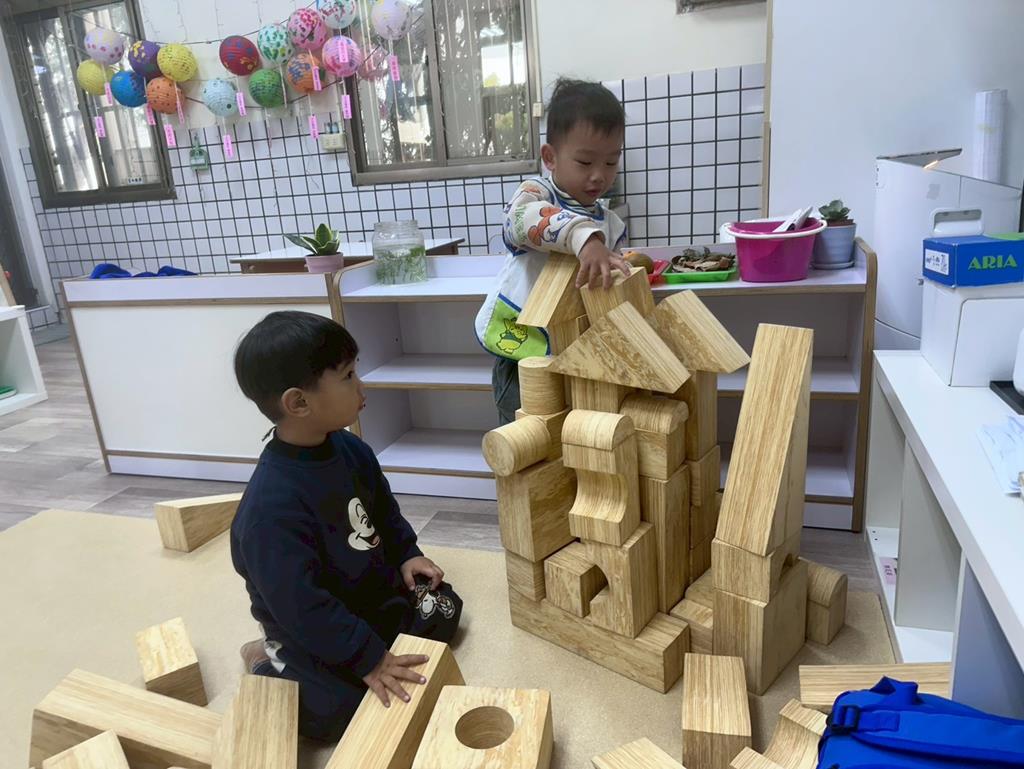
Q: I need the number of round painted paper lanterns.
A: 15